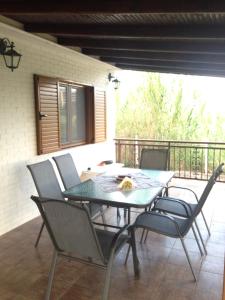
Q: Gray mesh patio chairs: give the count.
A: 6